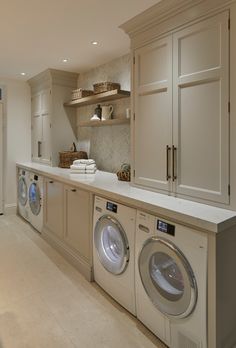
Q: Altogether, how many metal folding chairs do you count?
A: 0